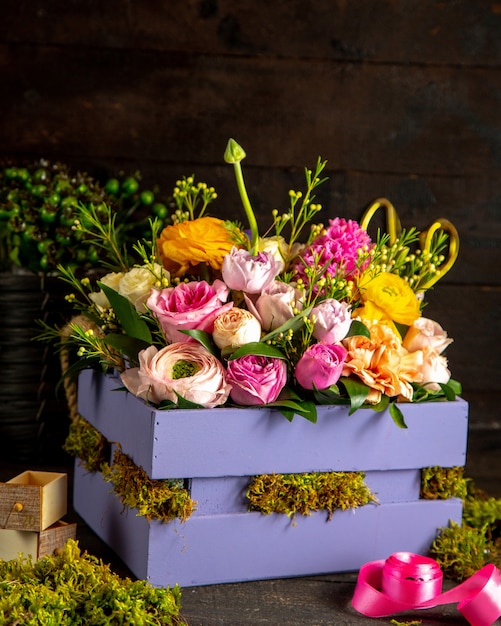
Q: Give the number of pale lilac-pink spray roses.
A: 2